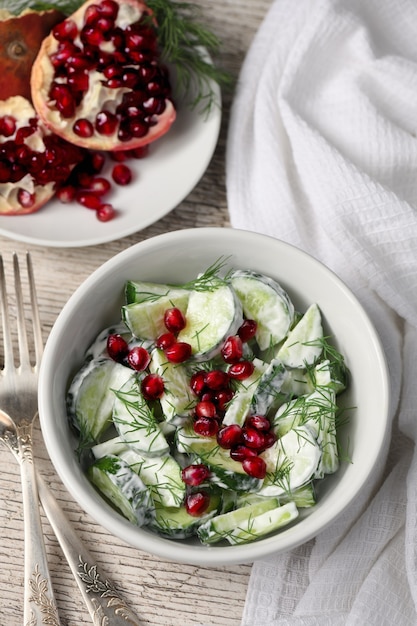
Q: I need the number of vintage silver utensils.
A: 2